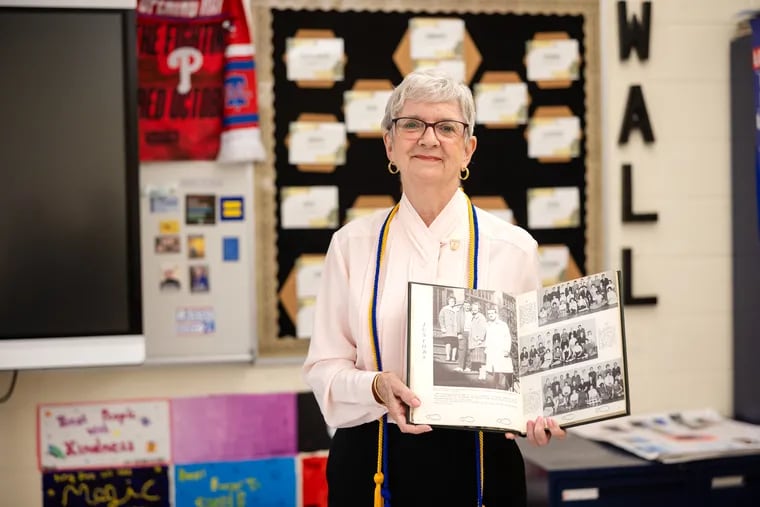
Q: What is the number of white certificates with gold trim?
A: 15